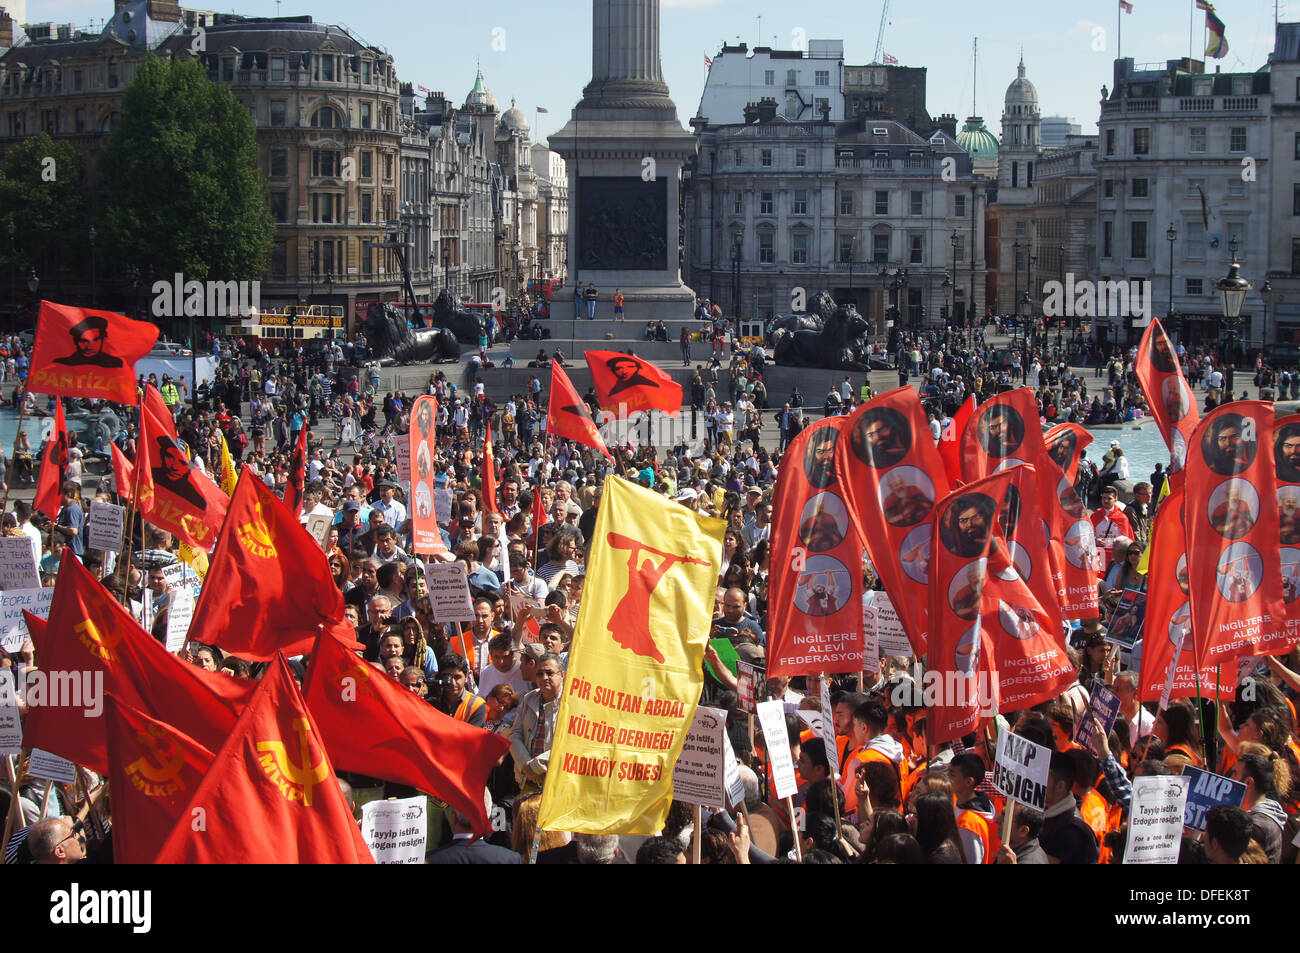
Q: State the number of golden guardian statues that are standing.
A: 0